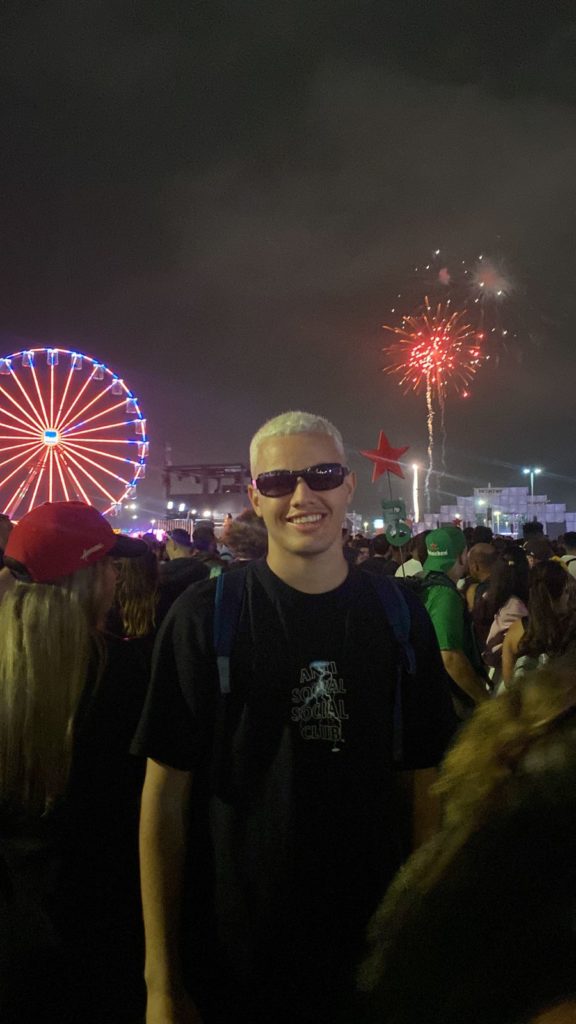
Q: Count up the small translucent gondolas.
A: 12